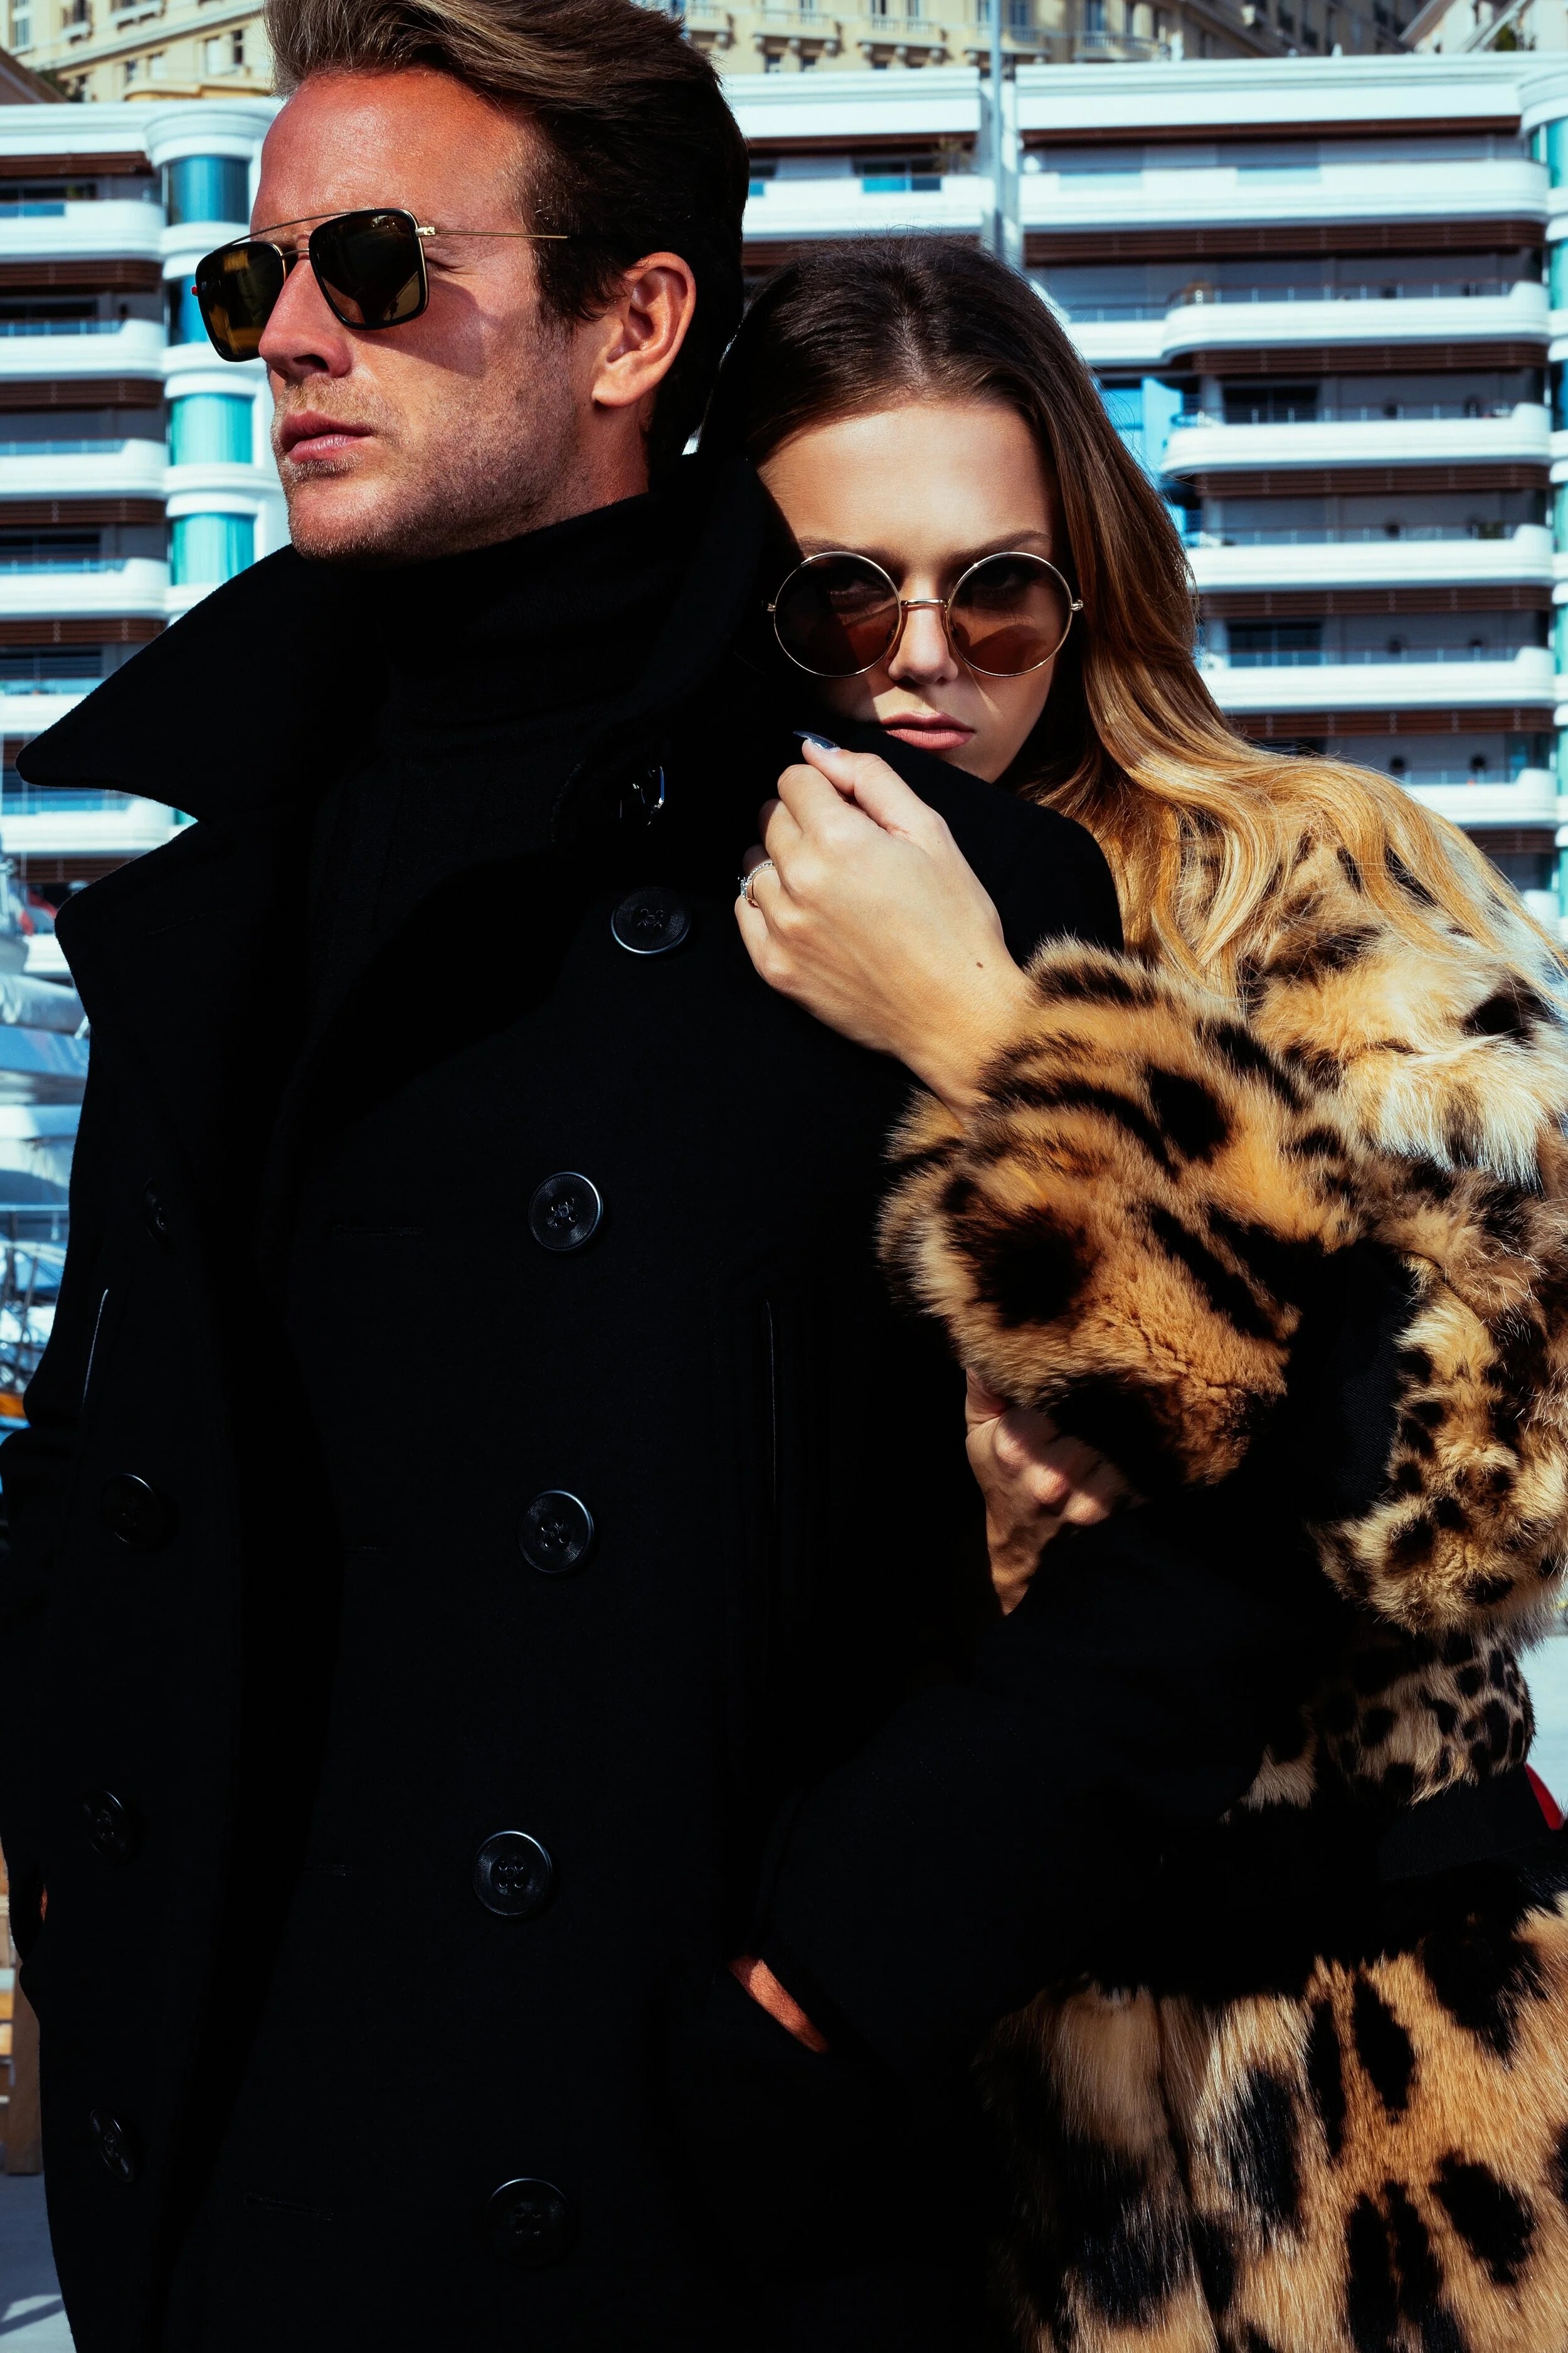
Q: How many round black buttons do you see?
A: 9